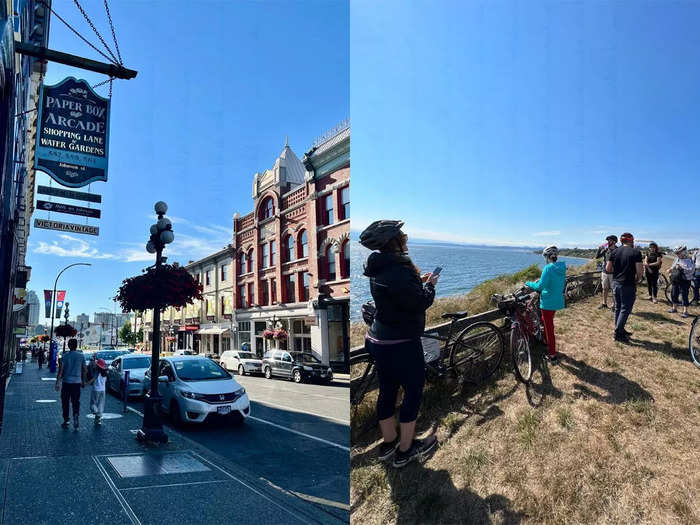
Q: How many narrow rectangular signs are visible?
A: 3